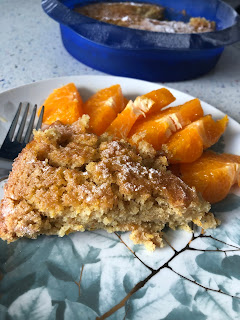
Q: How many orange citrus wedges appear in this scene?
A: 6